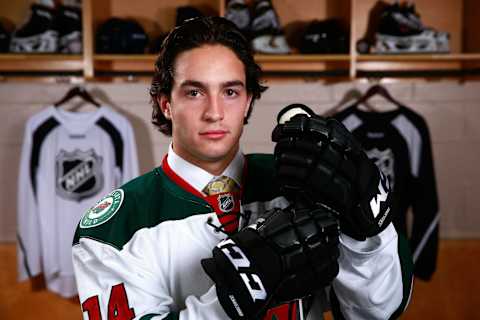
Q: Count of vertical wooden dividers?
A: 3